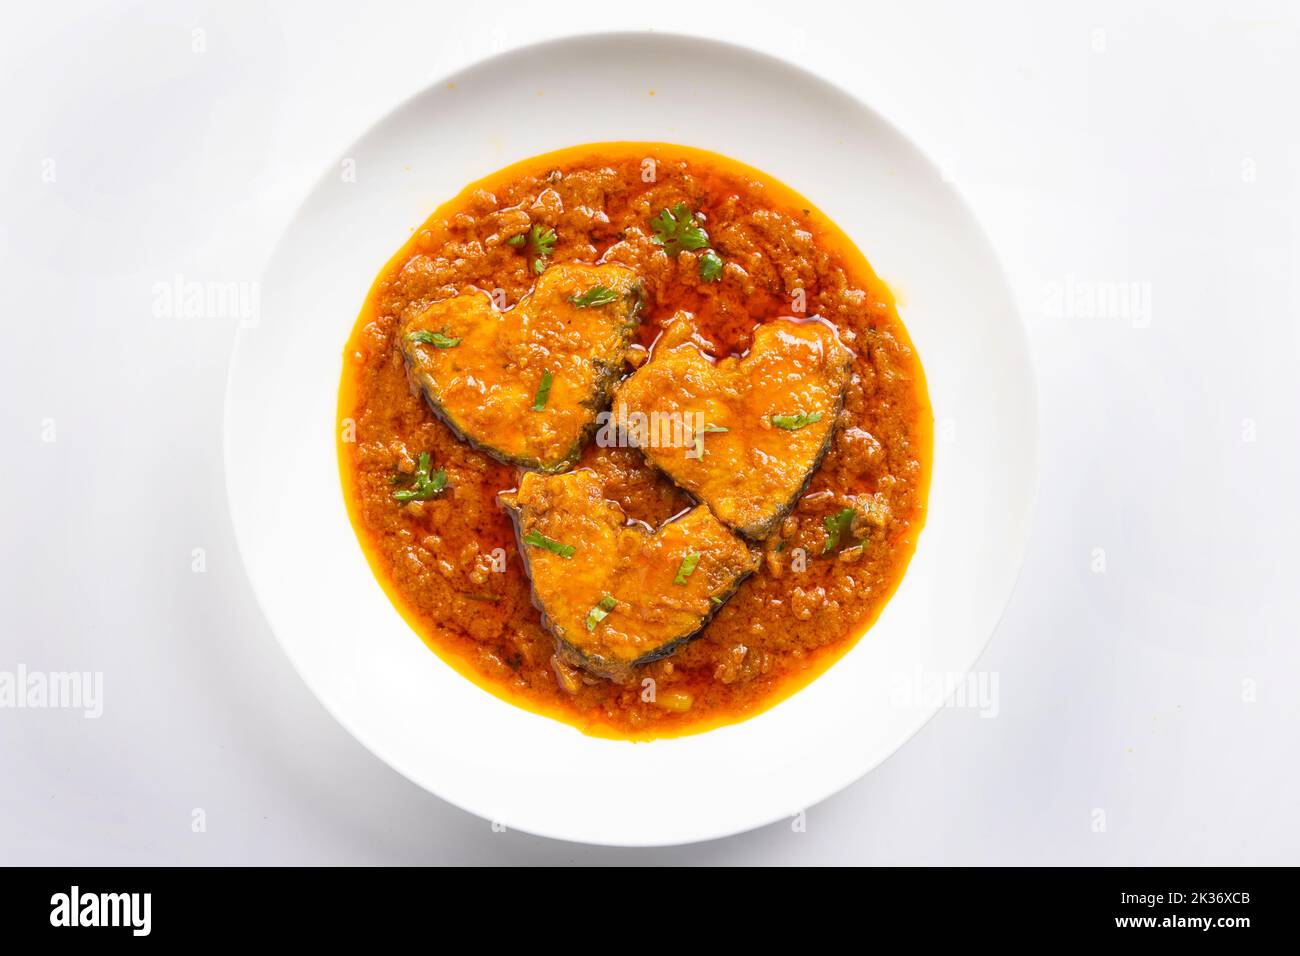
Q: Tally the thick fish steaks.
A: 3